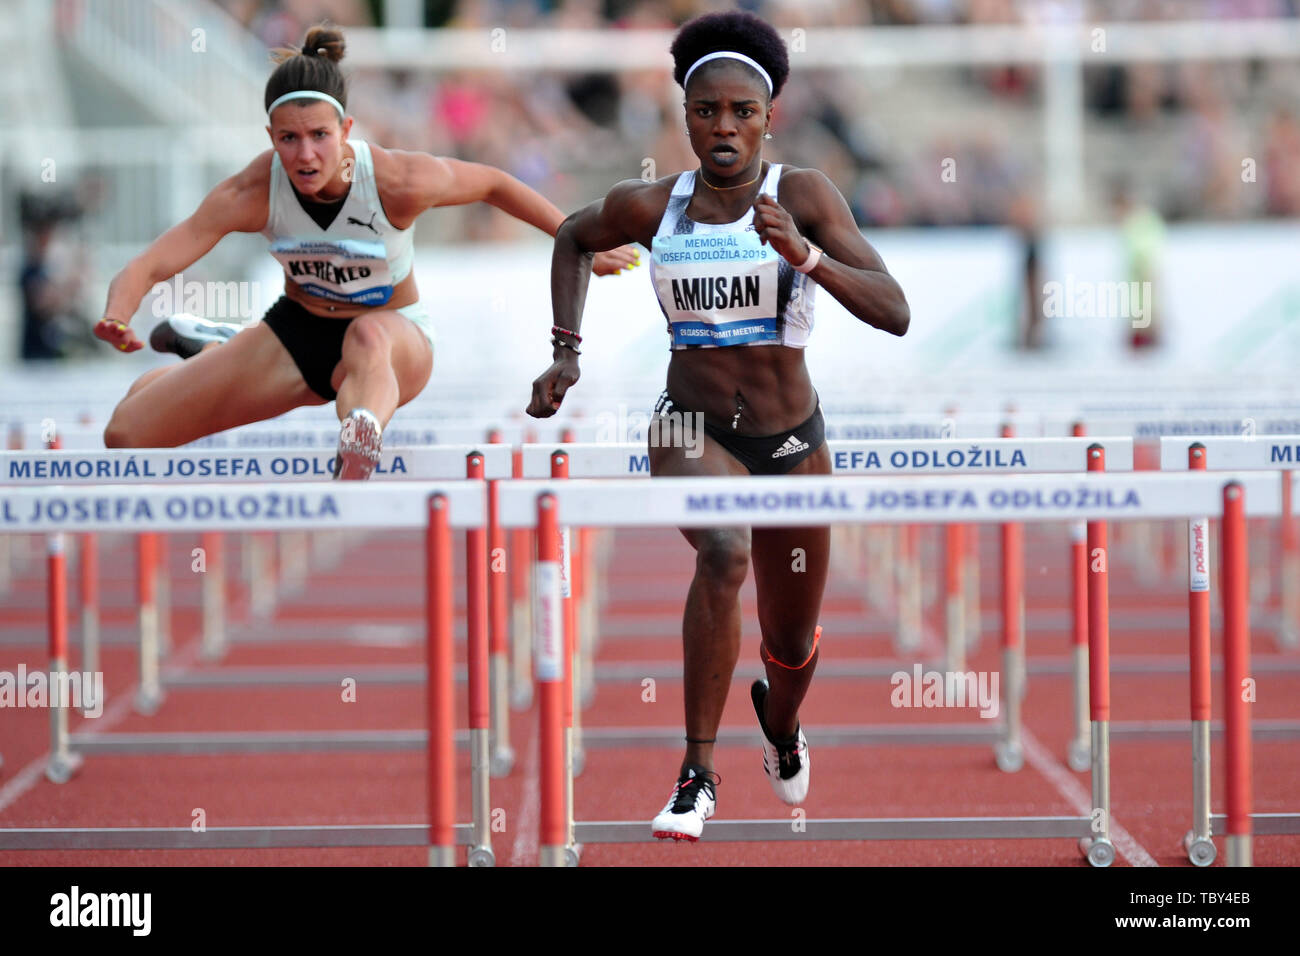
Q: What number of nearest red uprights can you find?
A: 3